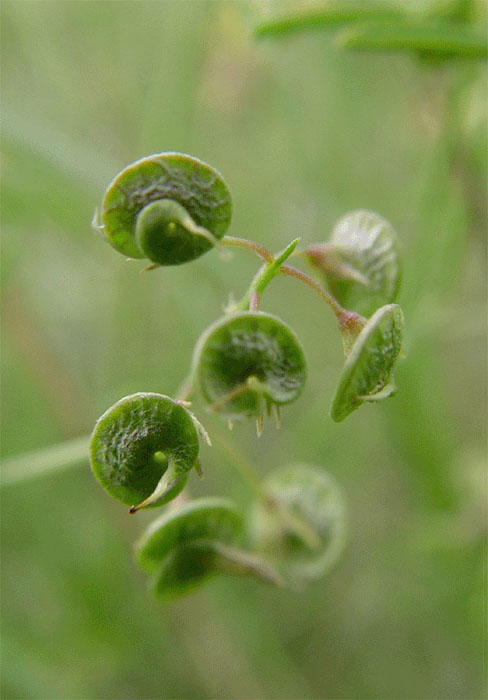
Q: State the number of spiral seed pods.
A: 7